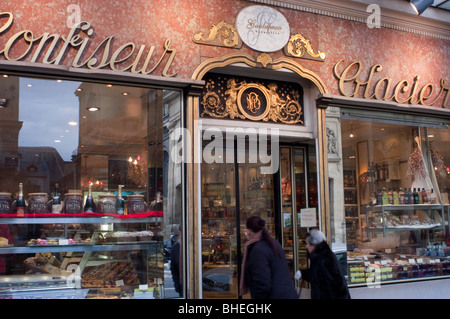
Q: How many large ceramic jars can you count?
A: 5